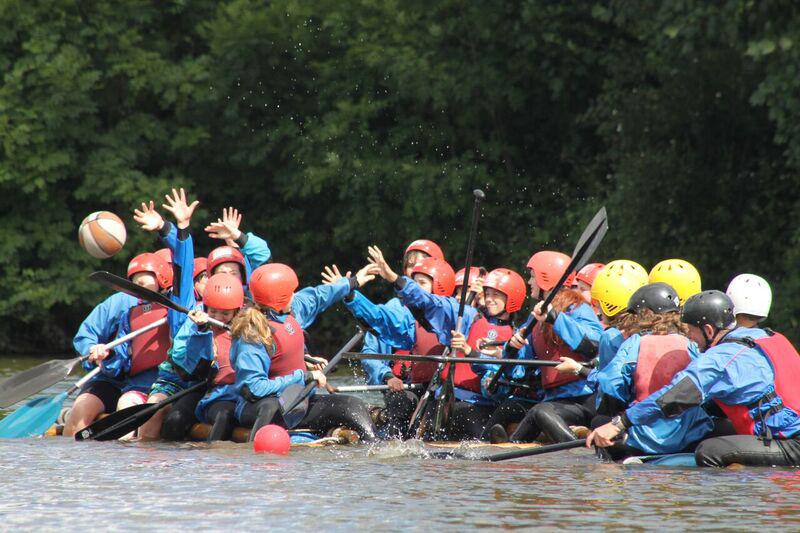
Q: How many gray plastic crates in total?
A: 0